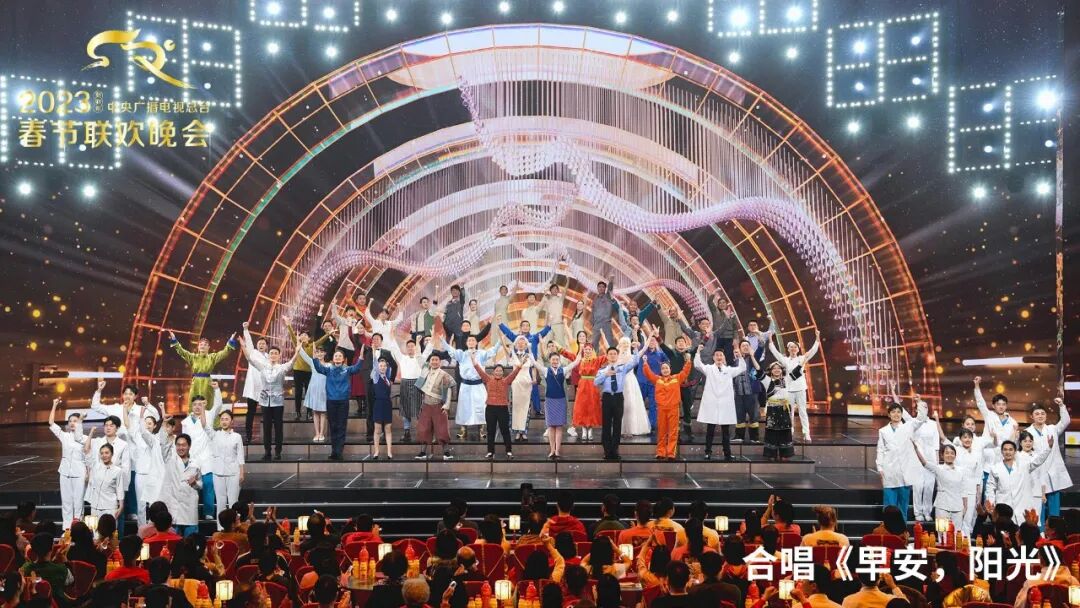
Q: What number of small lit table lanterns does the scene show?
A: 12